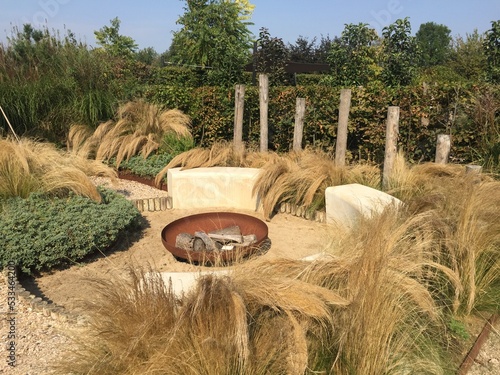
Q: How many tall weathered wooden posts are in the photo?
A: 6